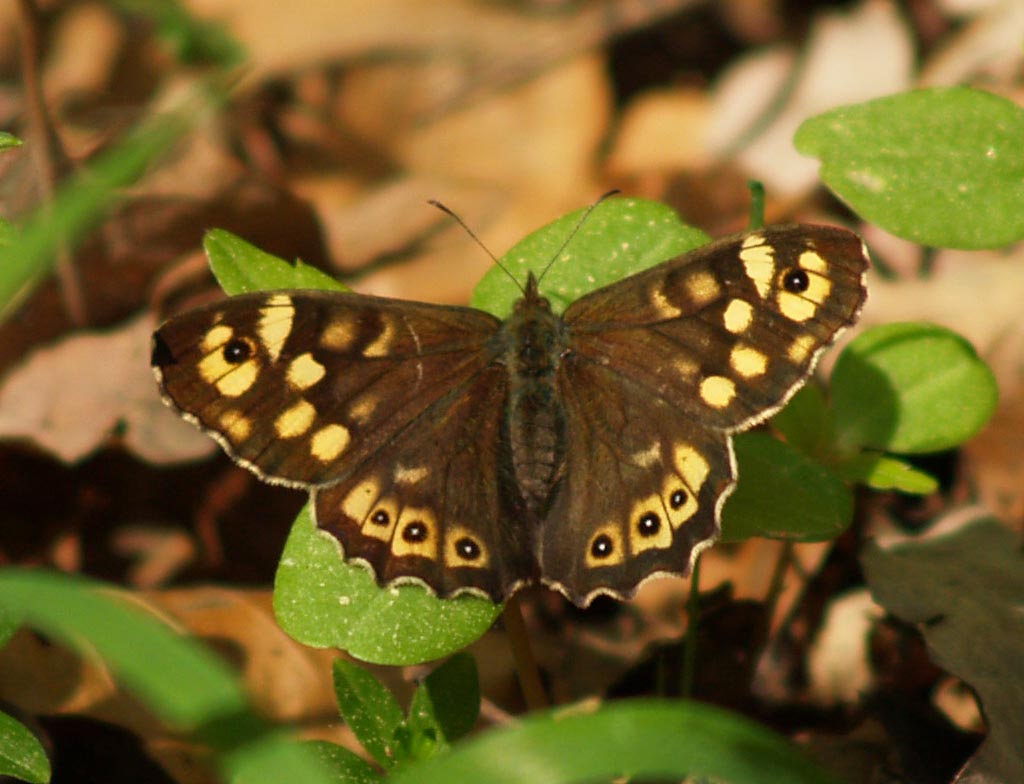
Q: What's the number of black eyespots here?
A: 8